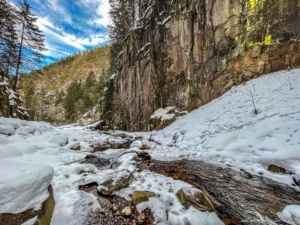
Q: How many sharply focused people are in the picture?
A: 0